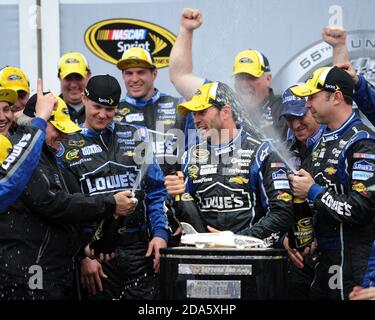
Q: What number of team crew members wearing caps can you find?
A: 11